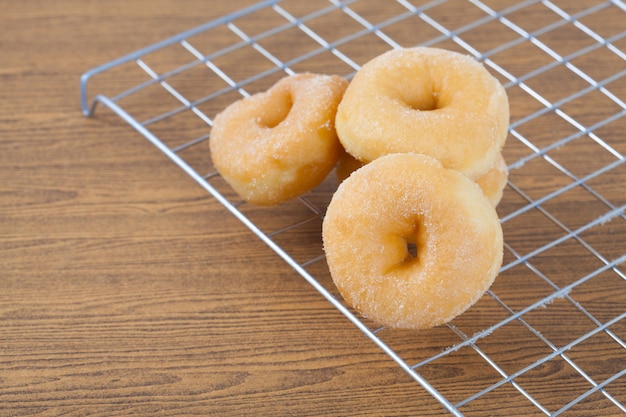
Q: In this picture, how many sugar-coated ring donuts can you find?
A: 4